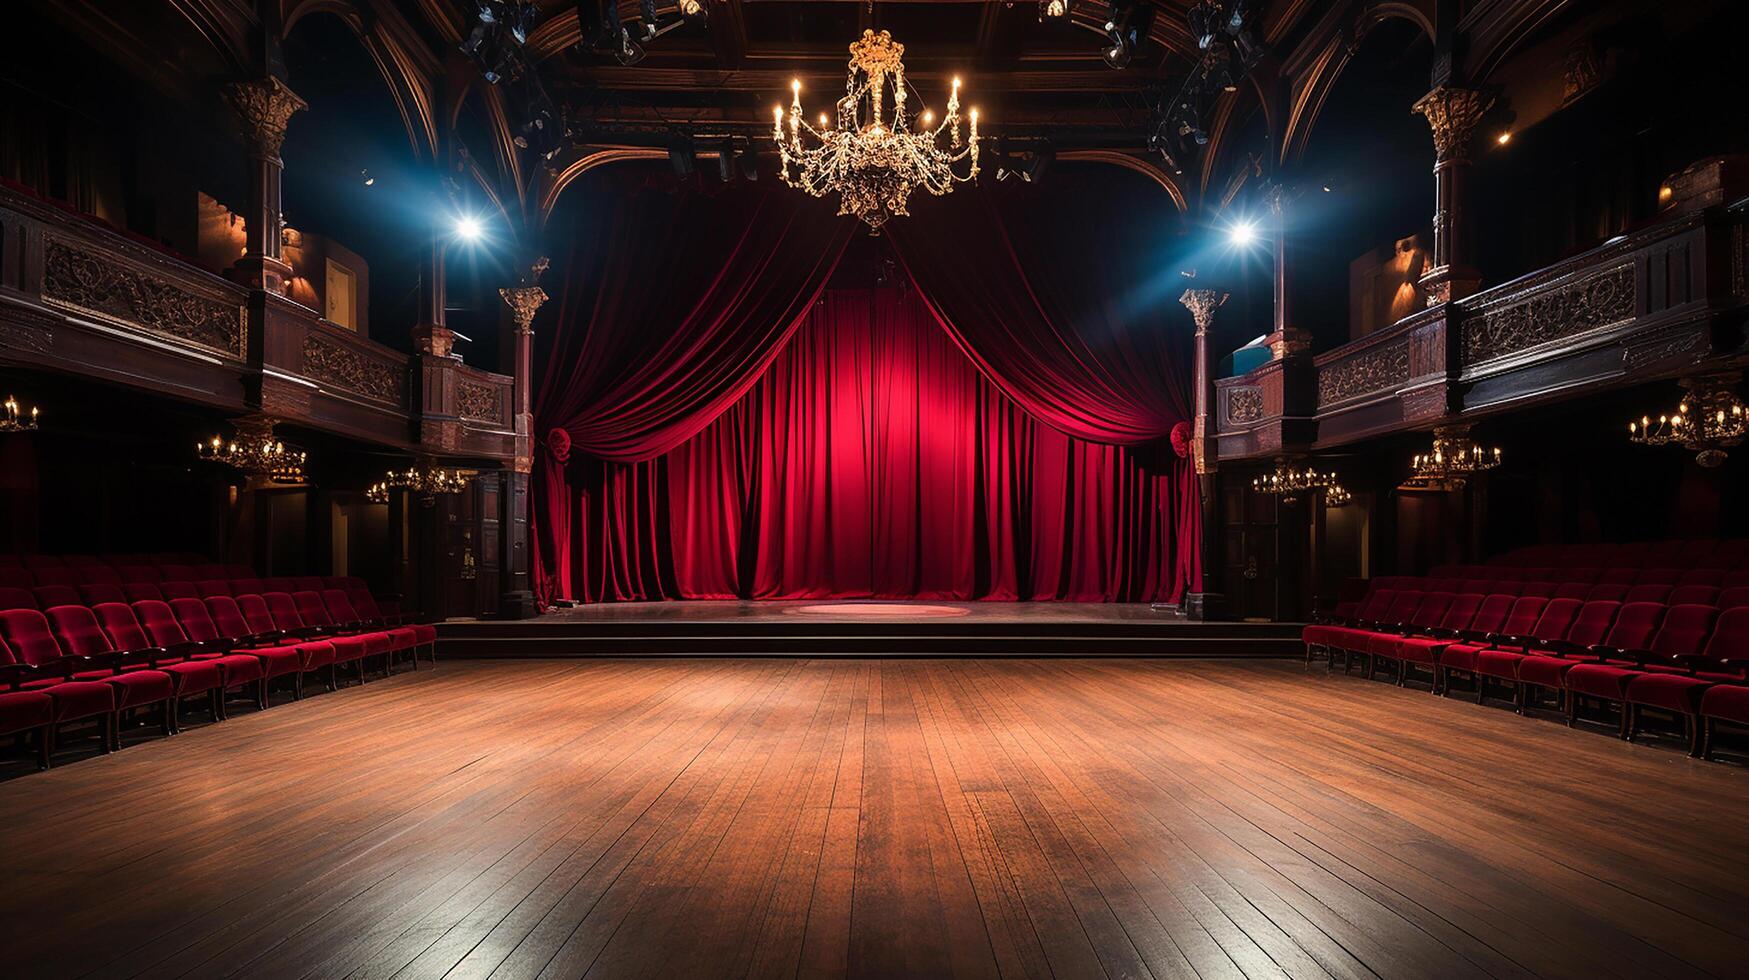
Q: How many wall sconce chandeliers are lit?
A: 6